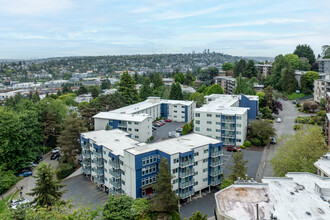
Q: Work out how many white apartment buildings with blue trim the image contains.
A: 3